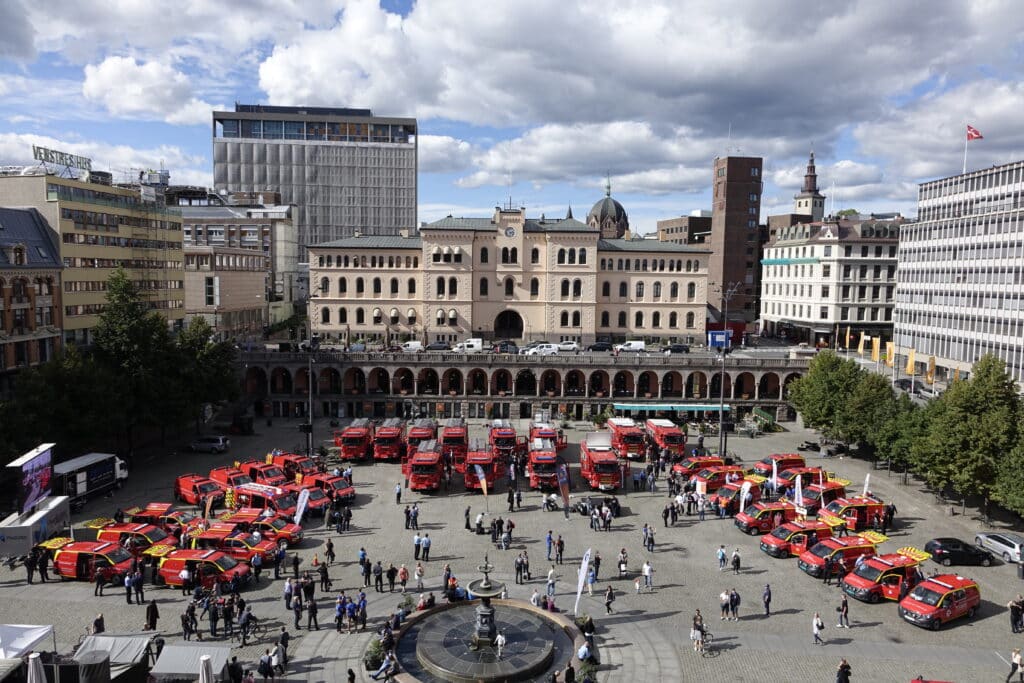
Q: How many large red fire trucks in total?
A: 12